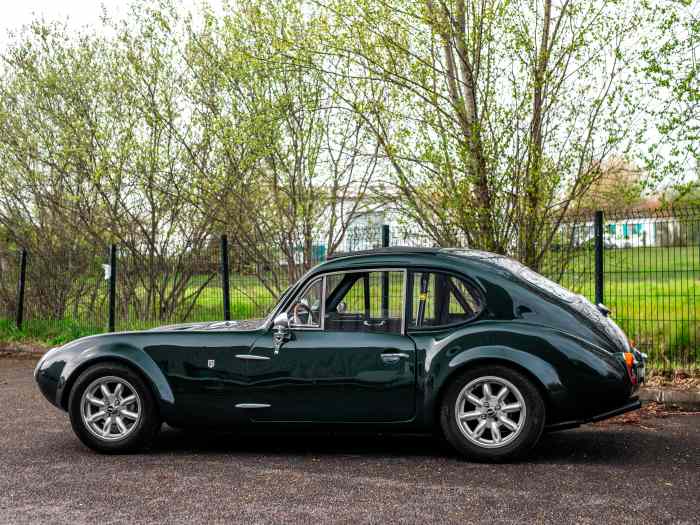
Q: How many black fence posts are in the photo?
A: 5